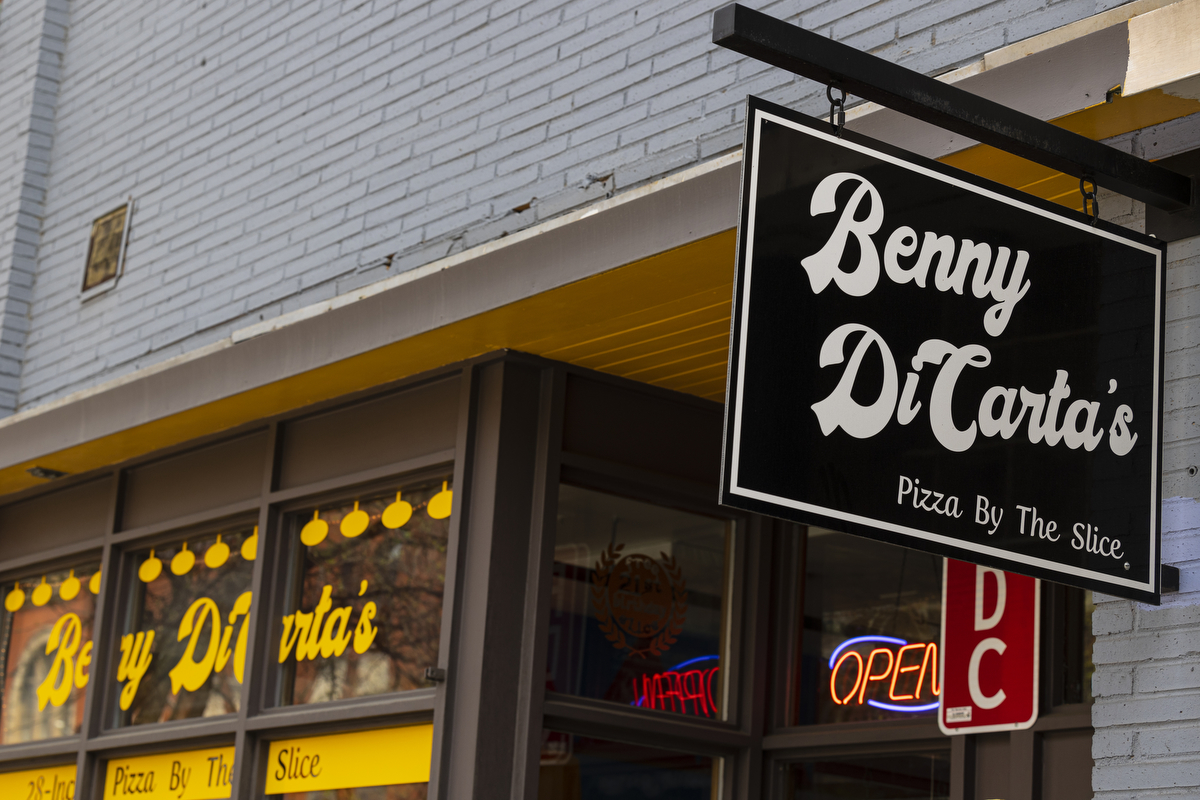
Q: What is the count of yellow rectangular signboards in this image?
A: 3